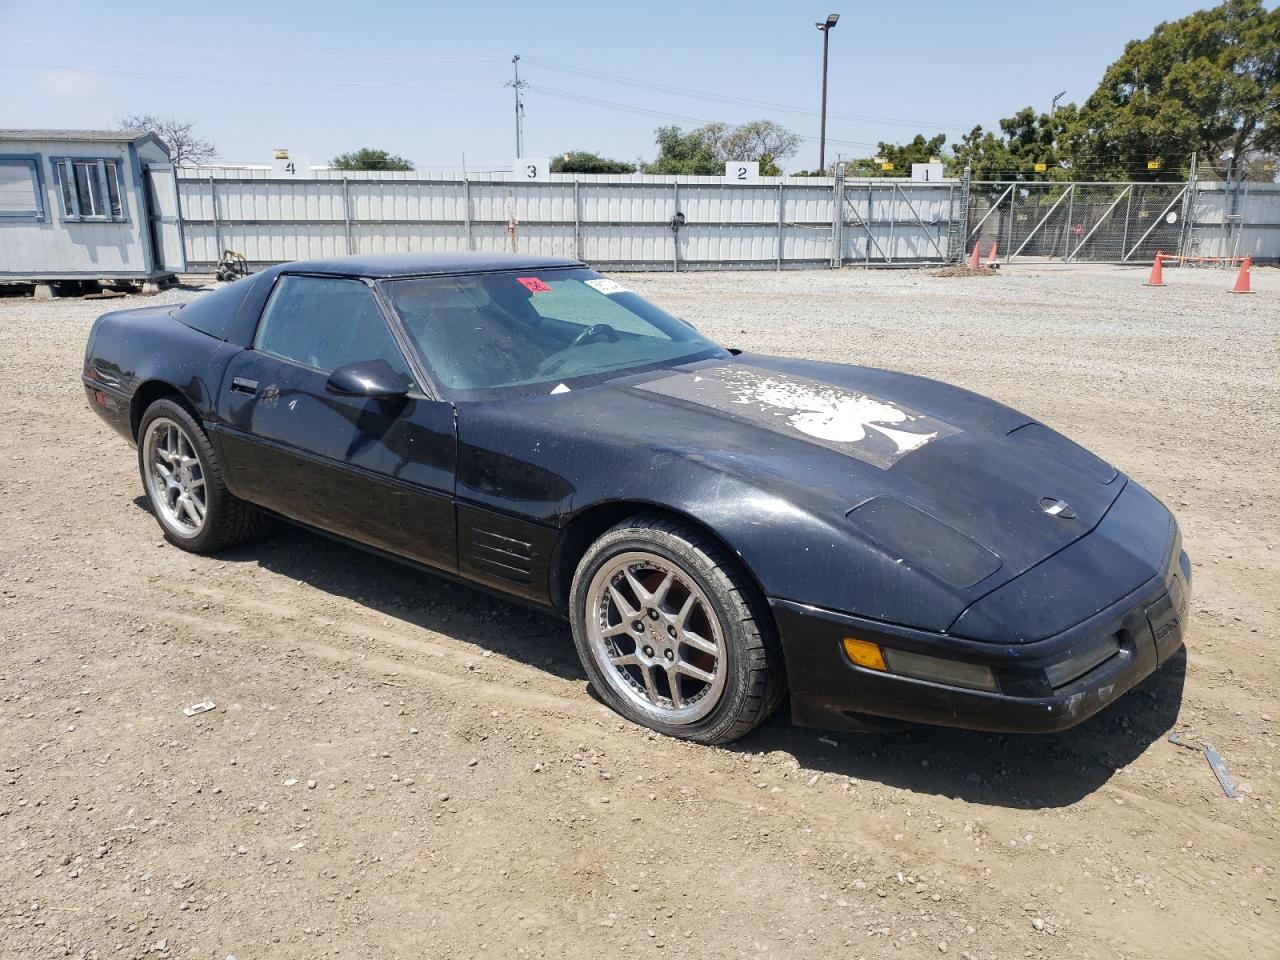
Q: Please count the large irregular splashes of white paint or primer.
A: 1